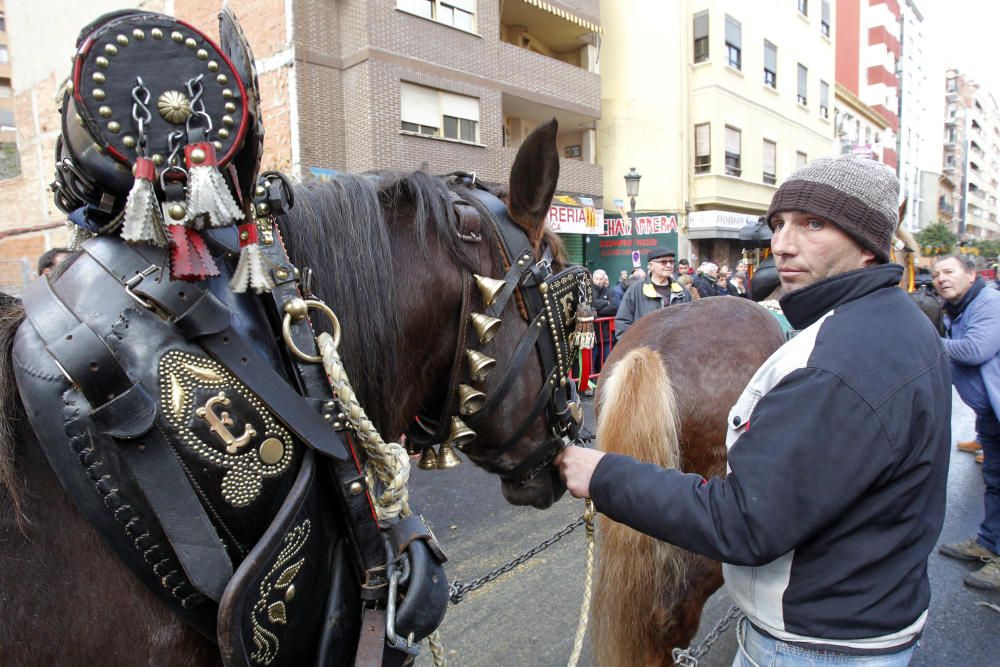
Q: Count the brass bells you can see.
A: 7